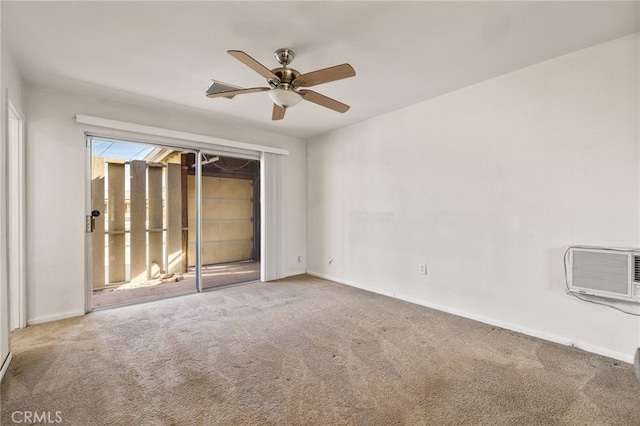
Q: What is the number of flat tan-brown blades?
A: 5